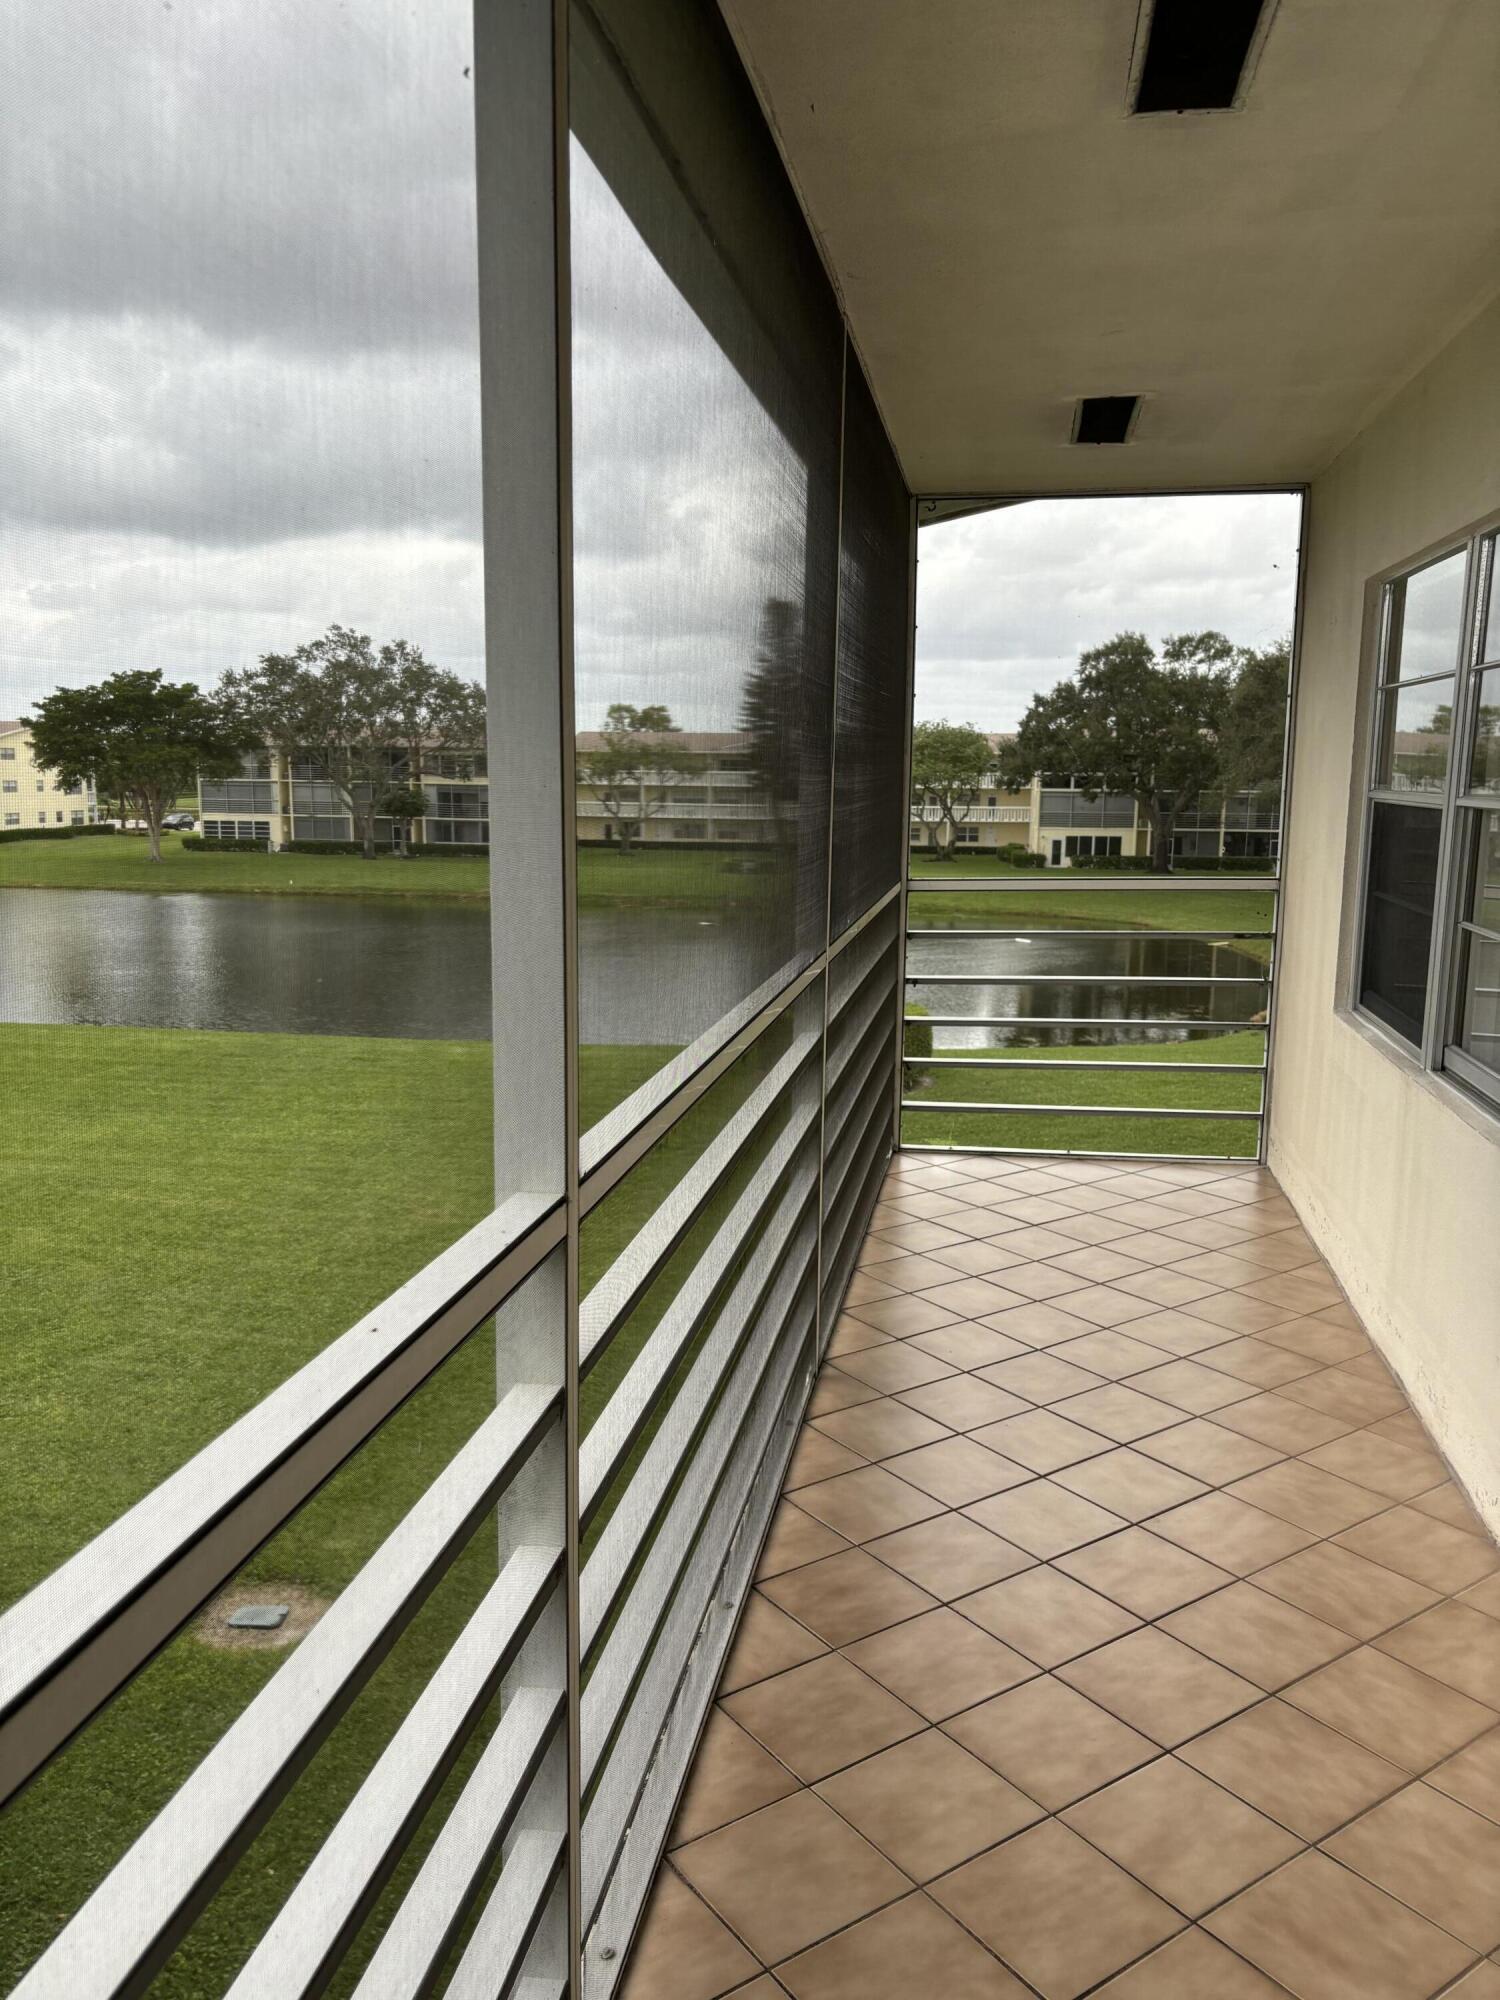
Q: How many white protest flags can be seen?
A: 0